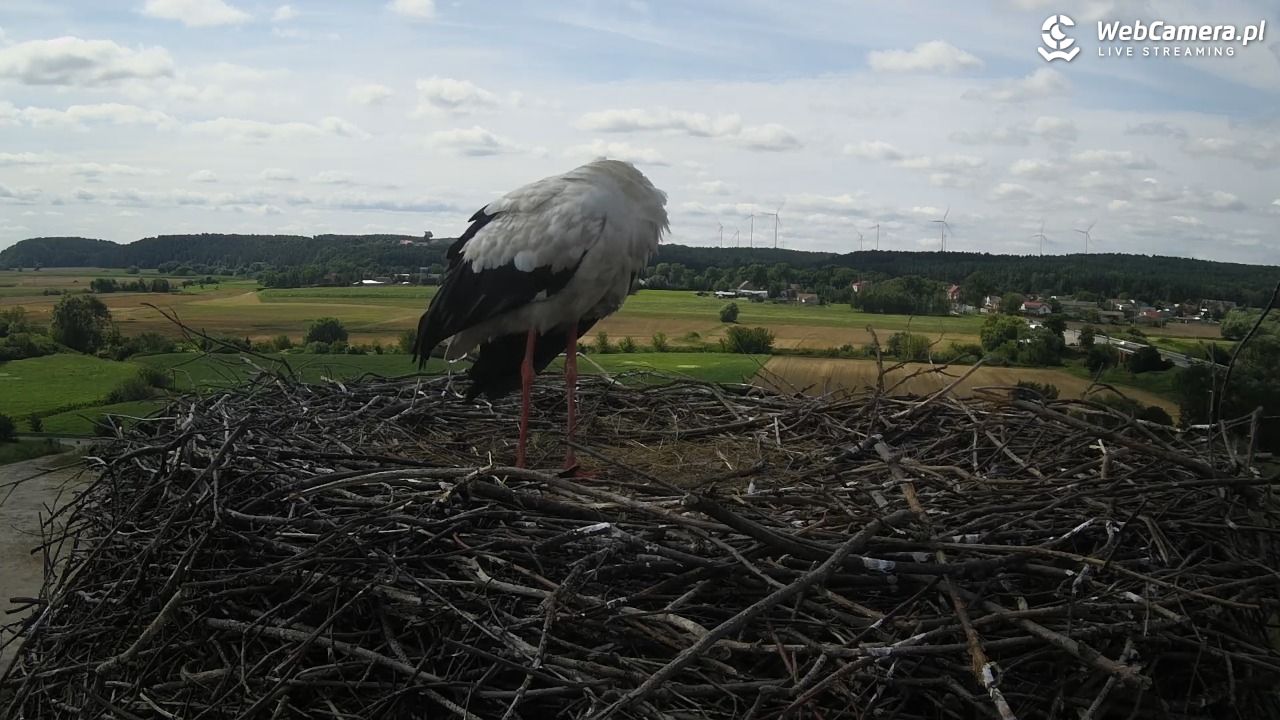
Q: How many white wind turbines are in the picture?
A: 9